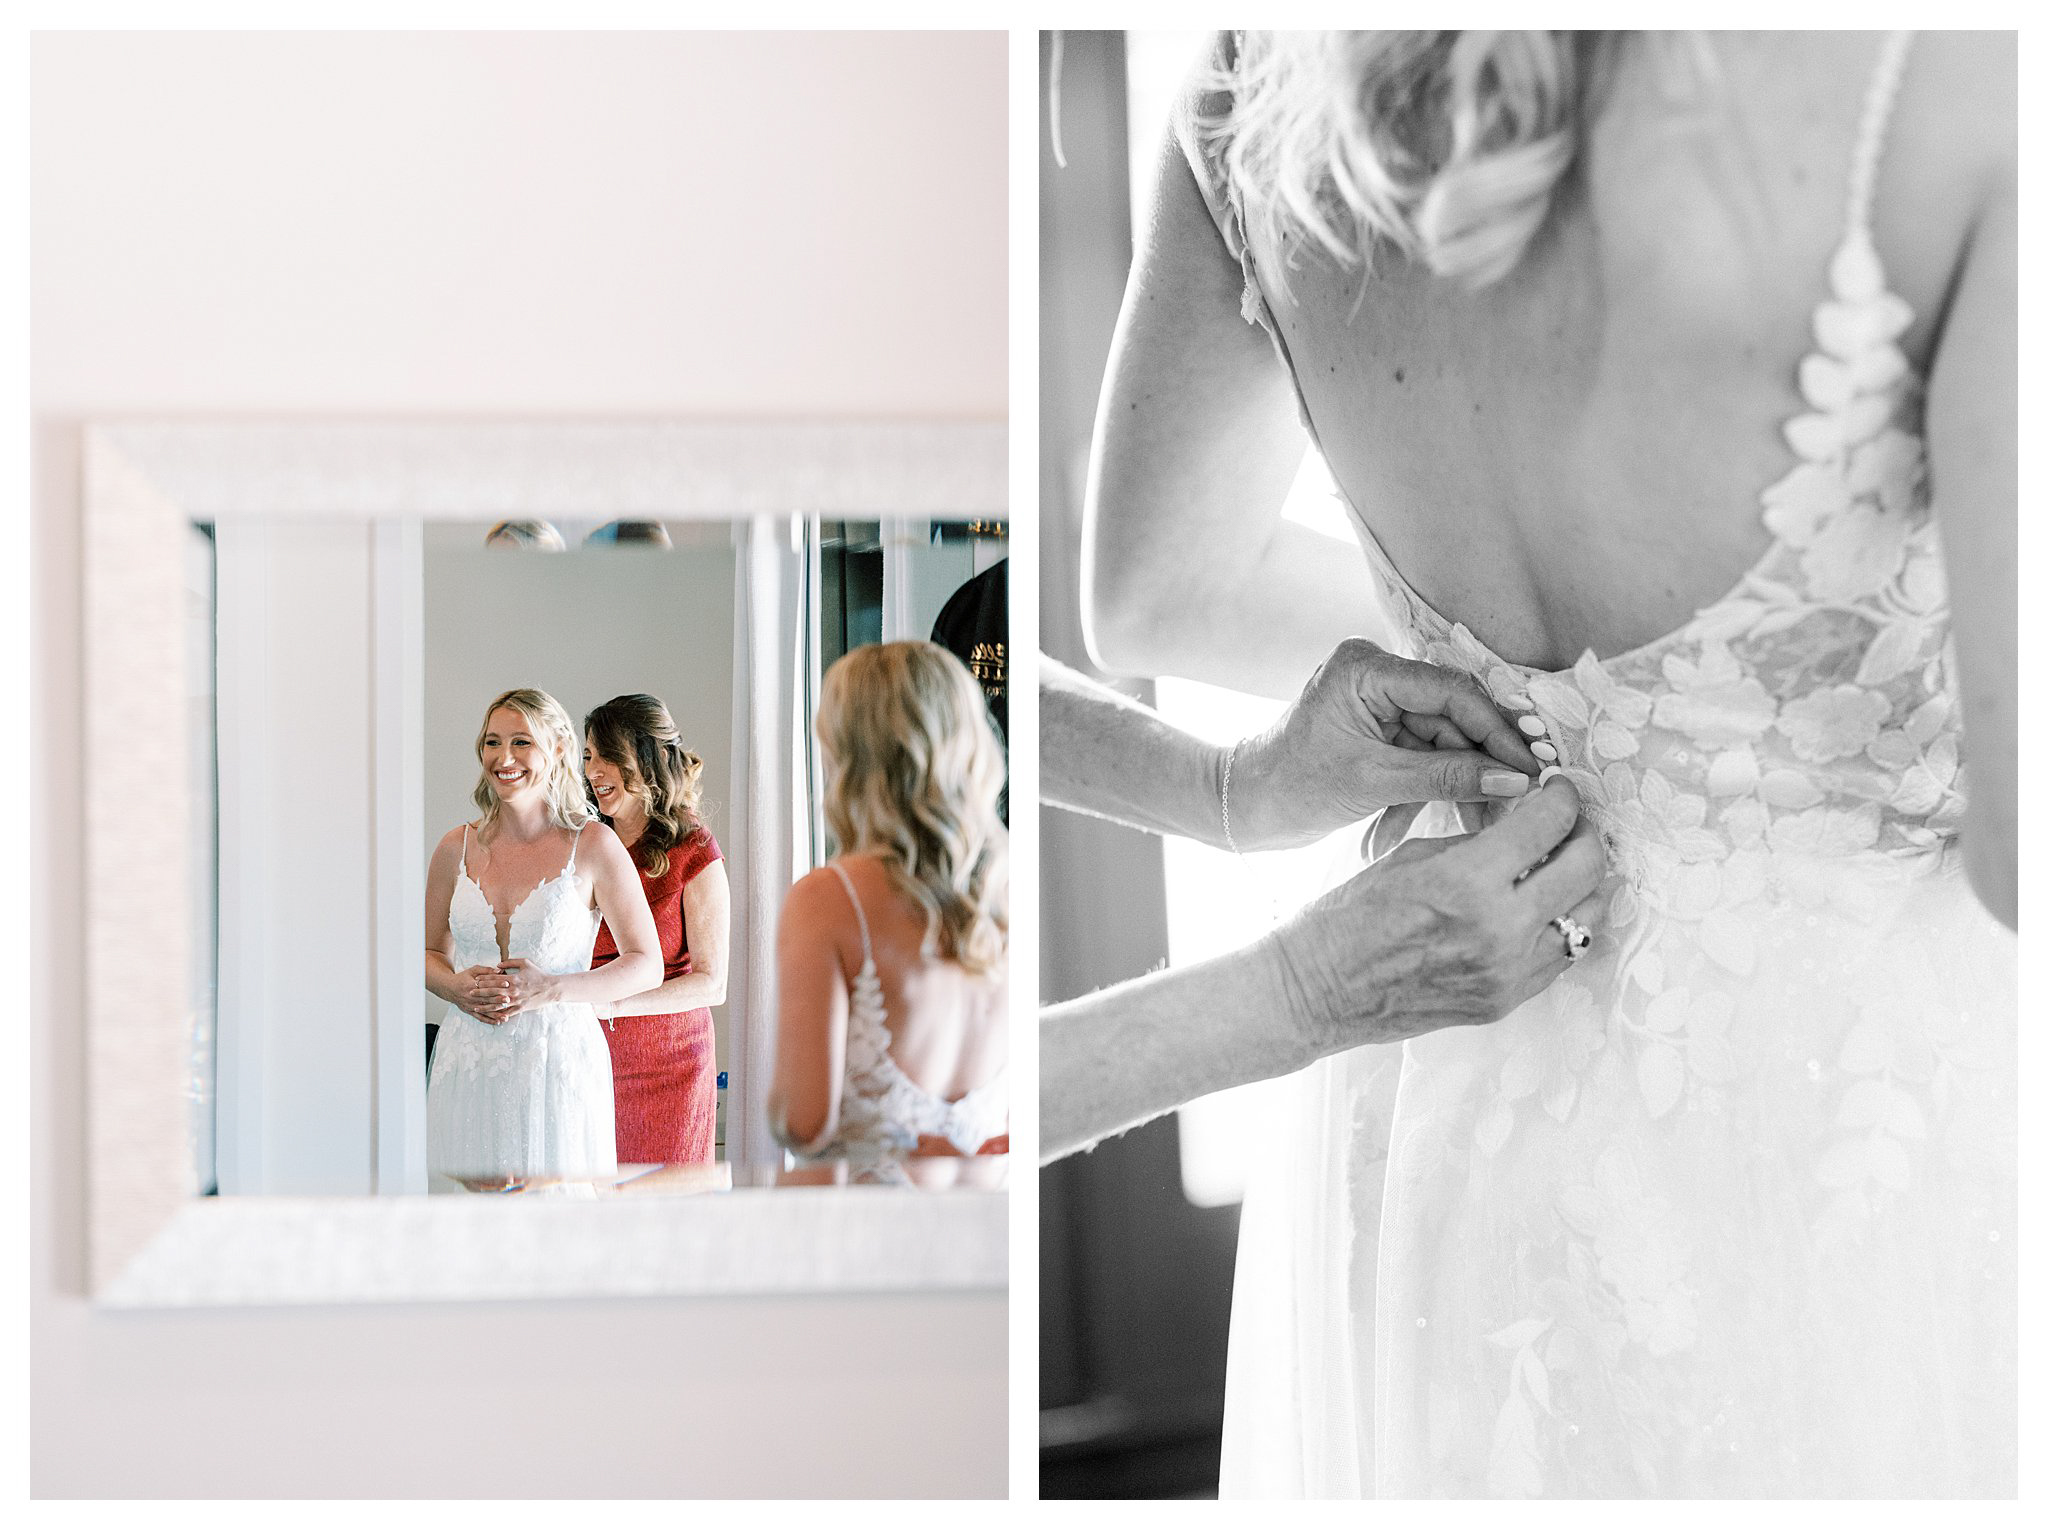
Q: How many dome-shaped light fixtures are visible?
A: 0